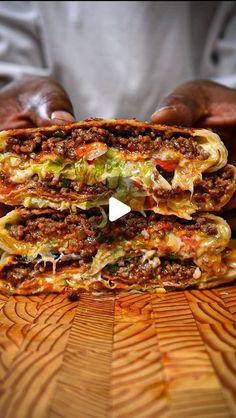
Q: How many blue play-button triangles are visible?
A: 0